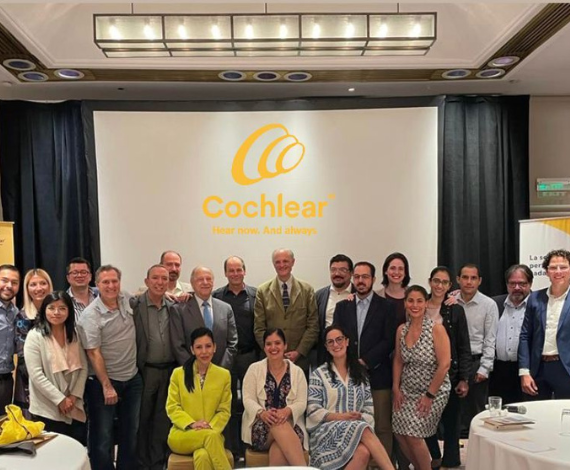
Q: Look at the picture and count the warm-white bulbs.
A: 10